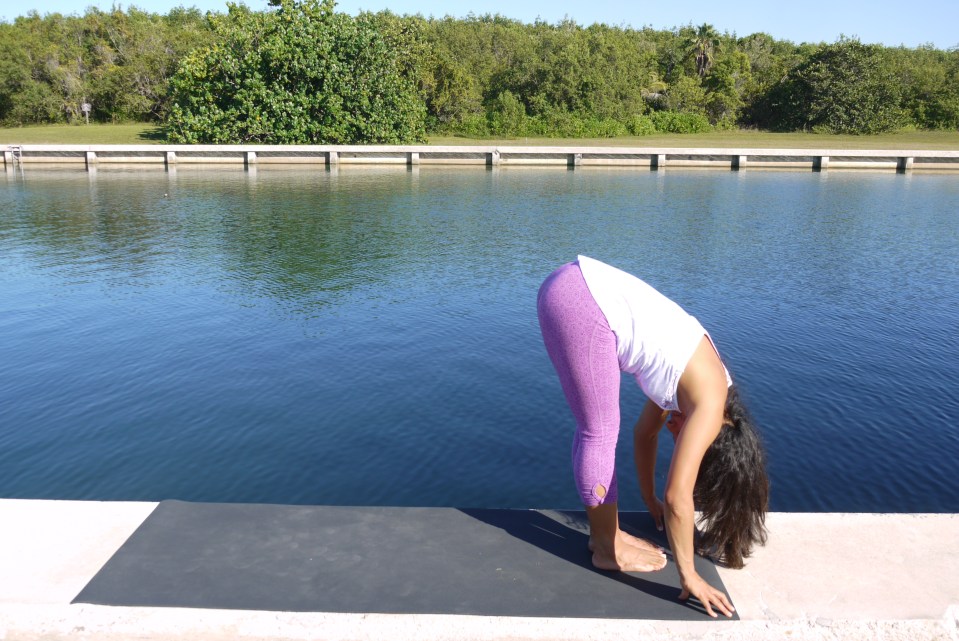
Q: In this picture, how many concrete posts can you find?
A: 12